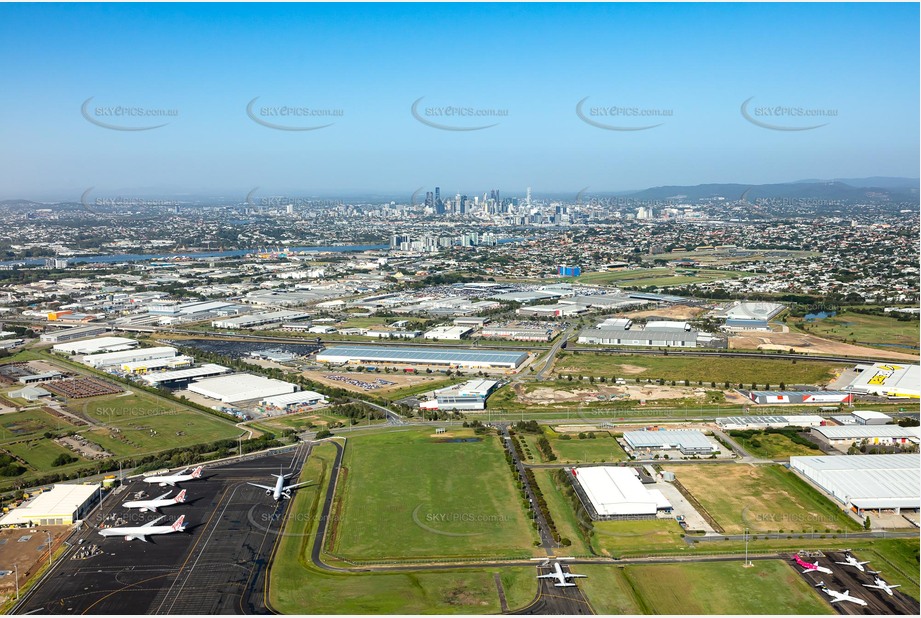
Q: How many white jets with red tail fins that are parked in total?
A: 3